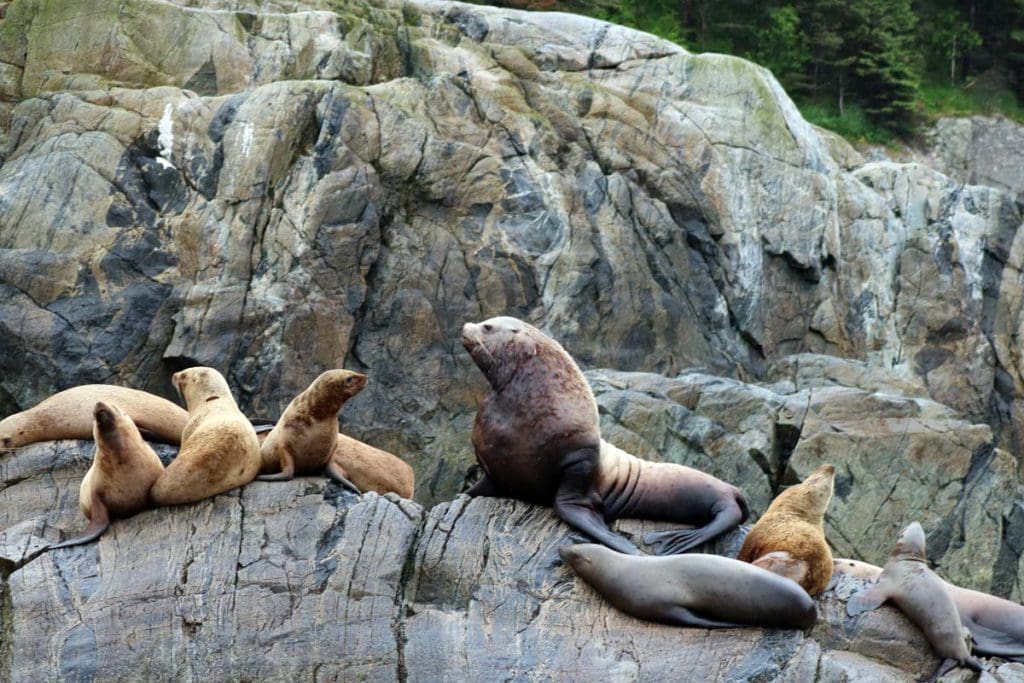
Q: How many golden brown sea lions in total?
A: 6